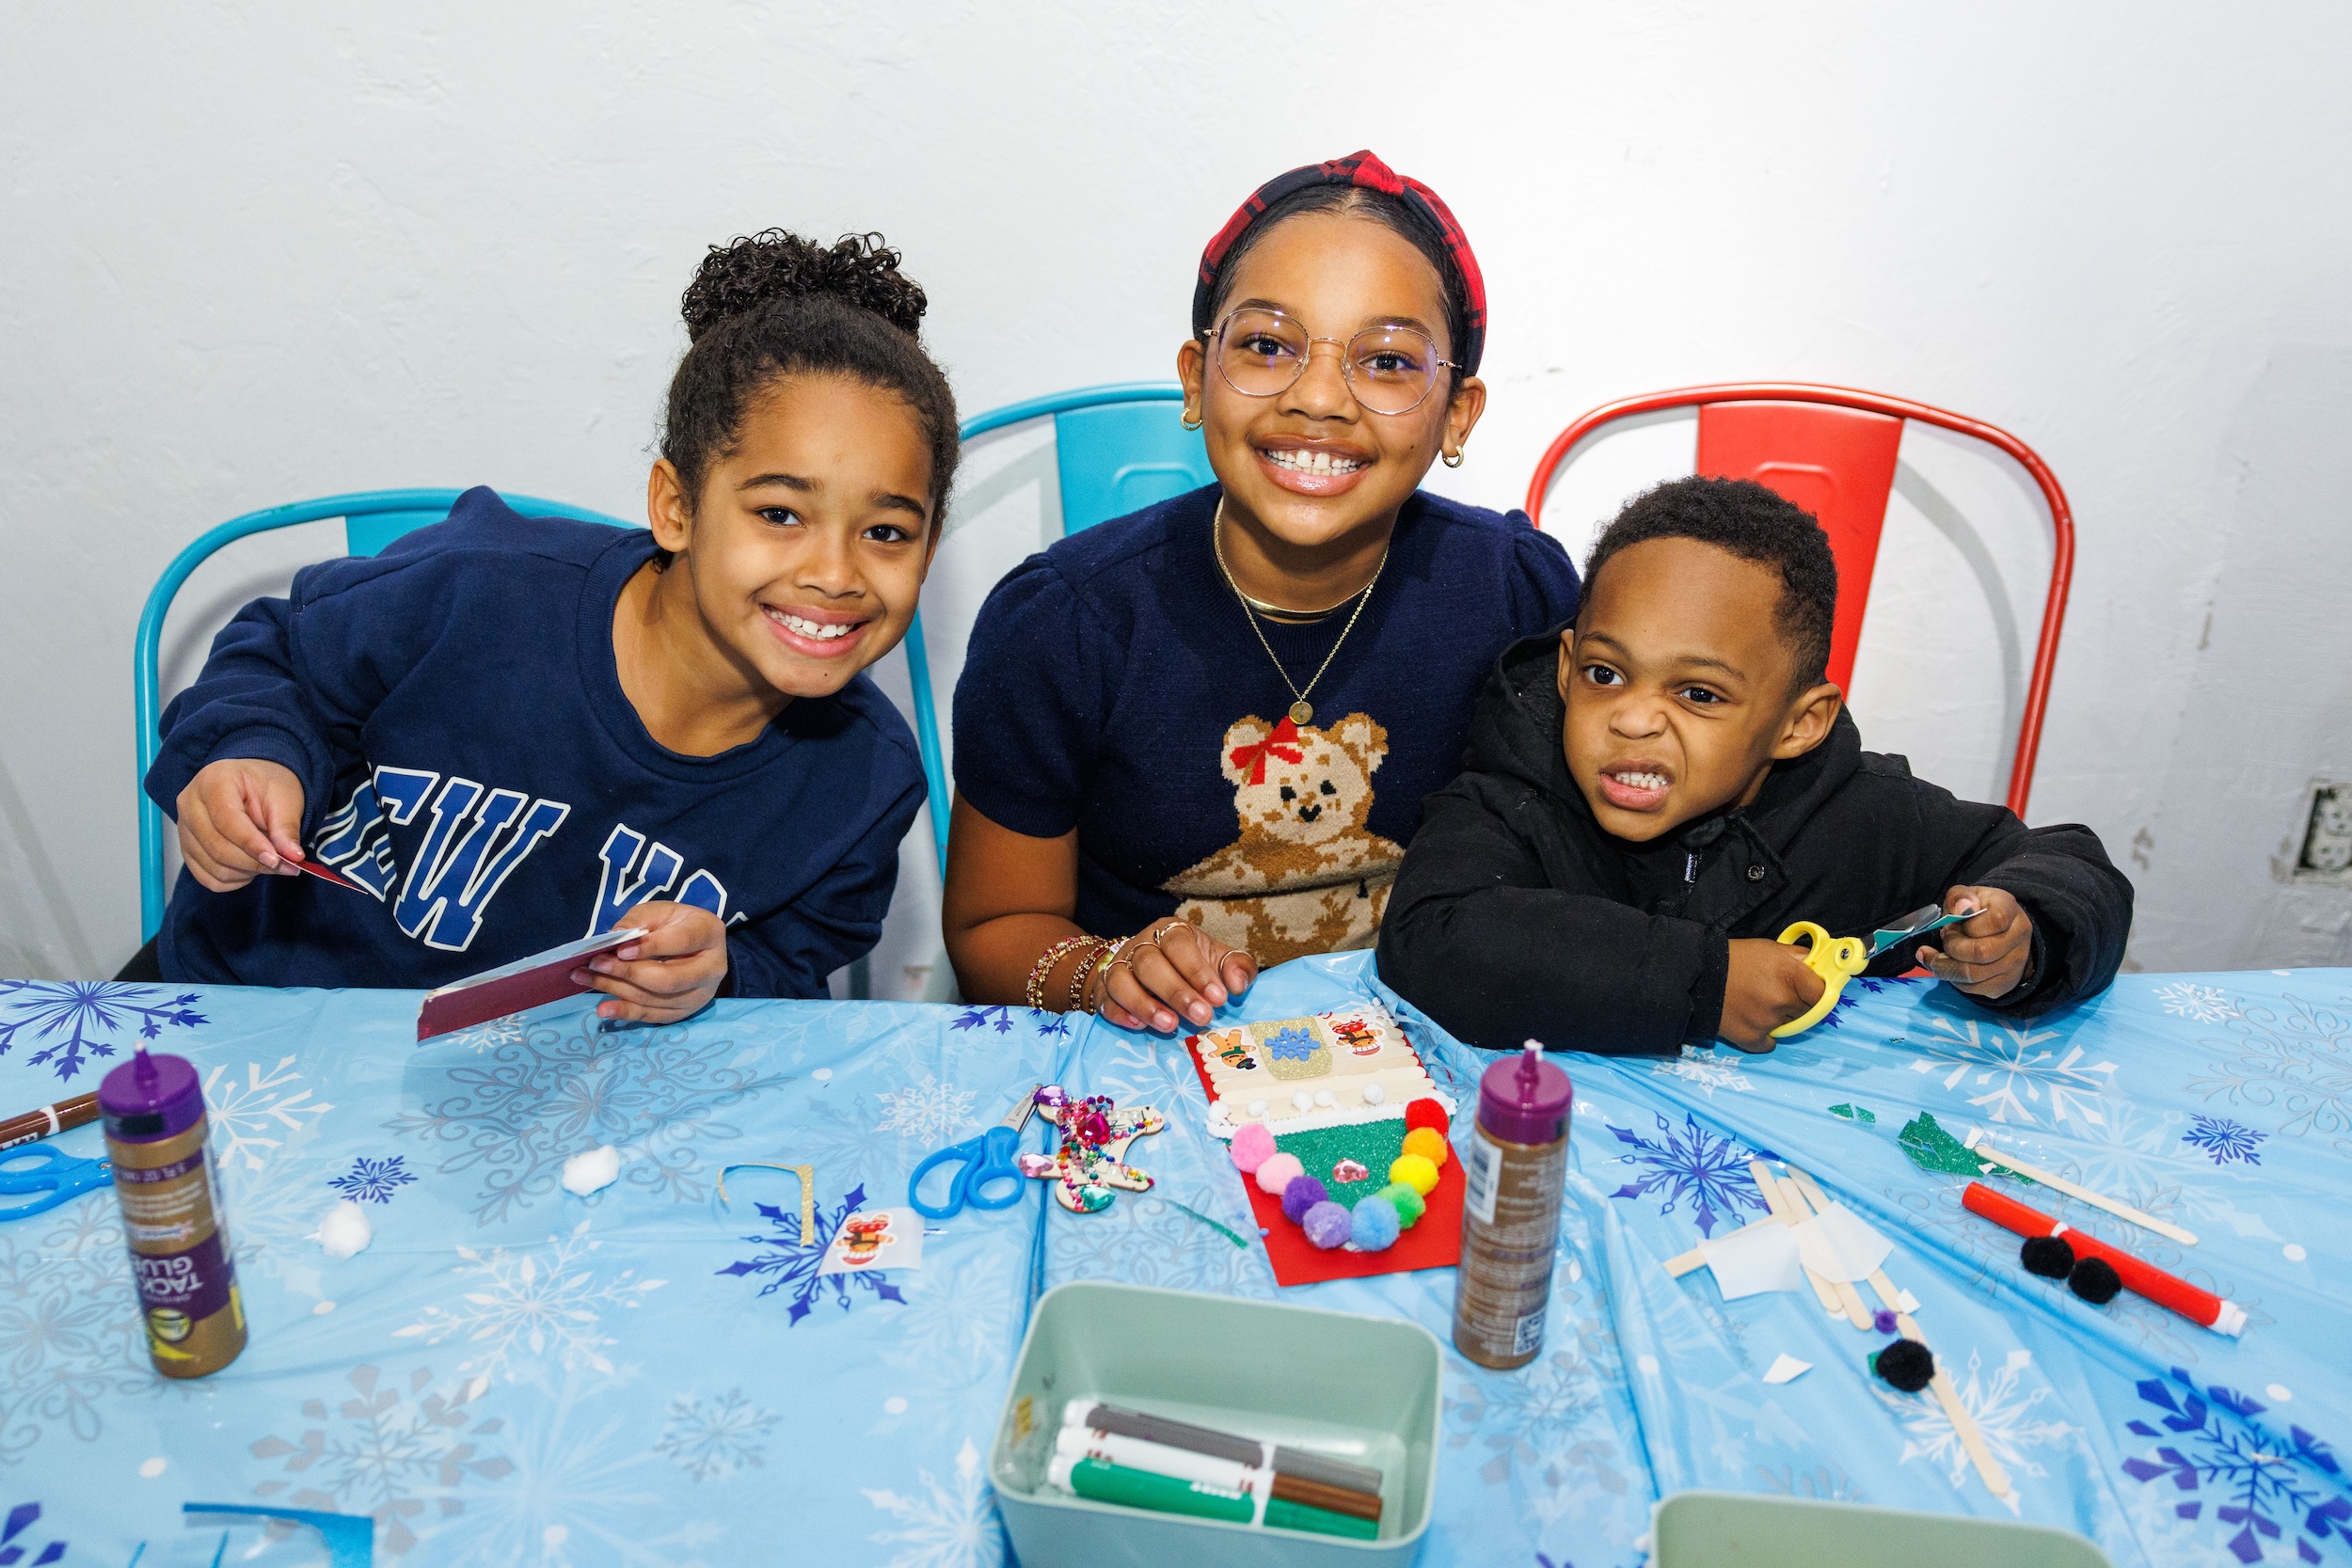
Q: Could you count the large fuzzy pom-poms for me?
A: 12